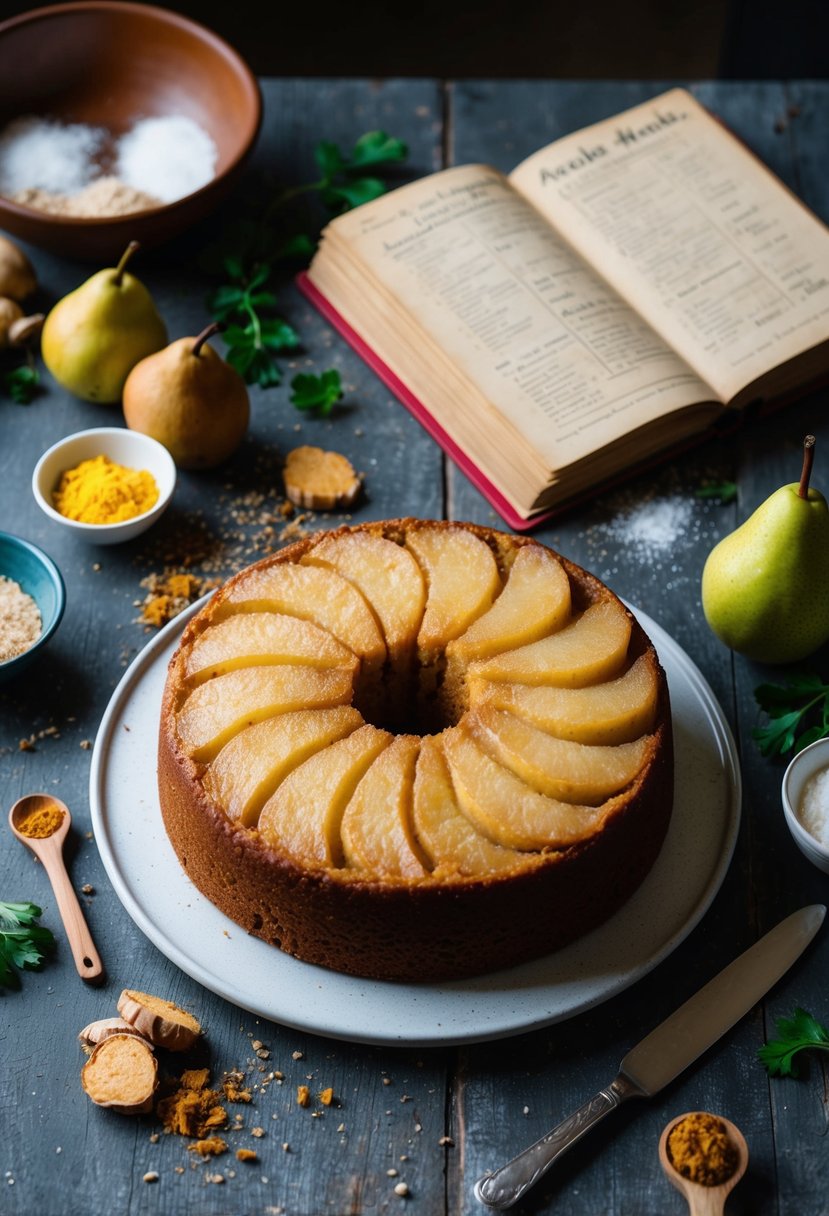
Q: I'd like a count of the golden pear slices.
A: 14